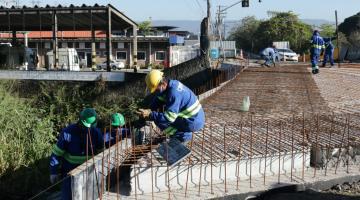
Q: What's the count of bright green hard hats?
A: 2